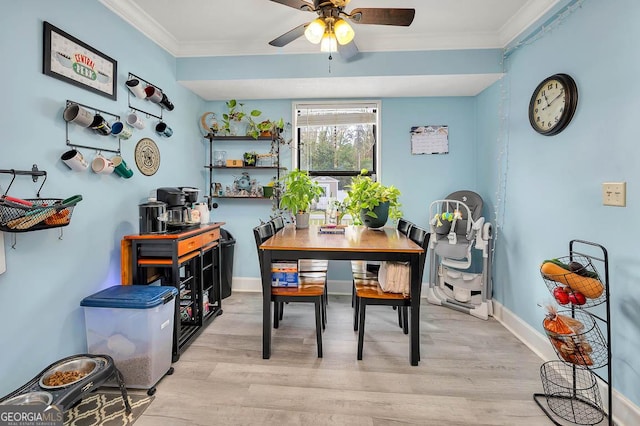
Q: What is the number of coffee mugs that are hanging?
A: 11